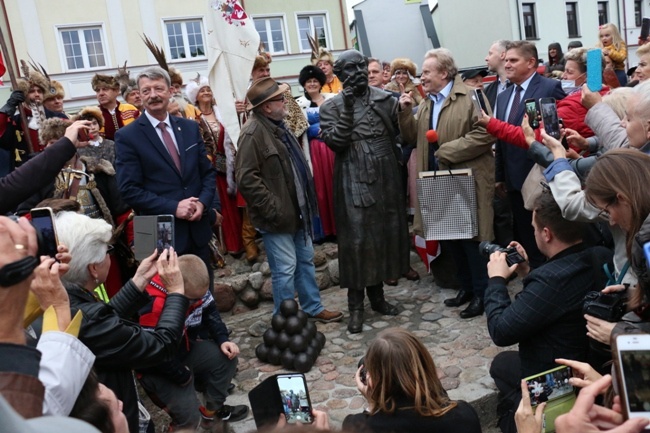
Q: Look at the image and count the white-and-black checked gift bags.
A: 1